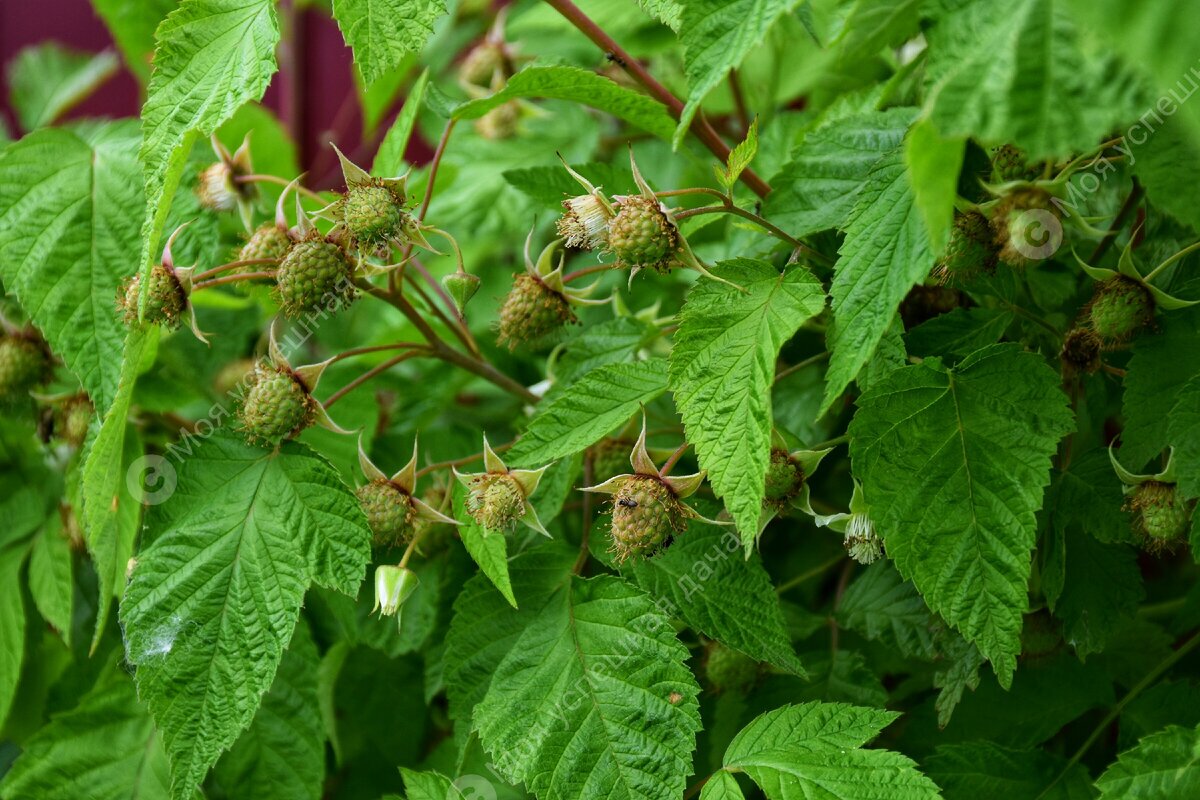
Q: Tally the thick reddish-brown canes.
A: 1